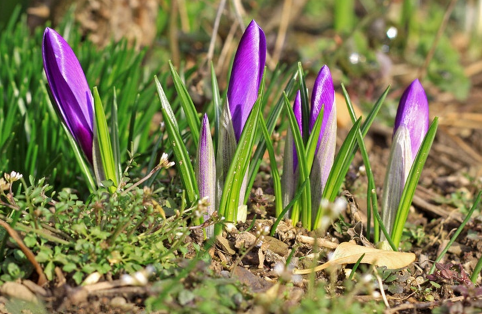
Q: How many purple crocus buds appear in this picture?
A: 6